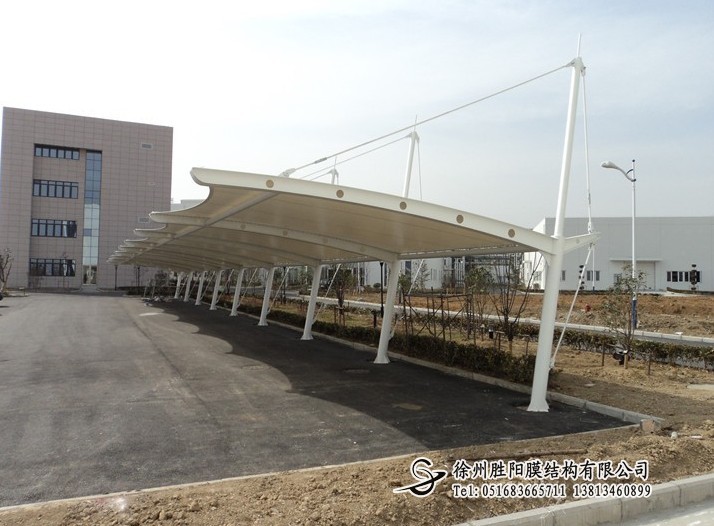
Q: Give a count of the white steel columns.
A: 9